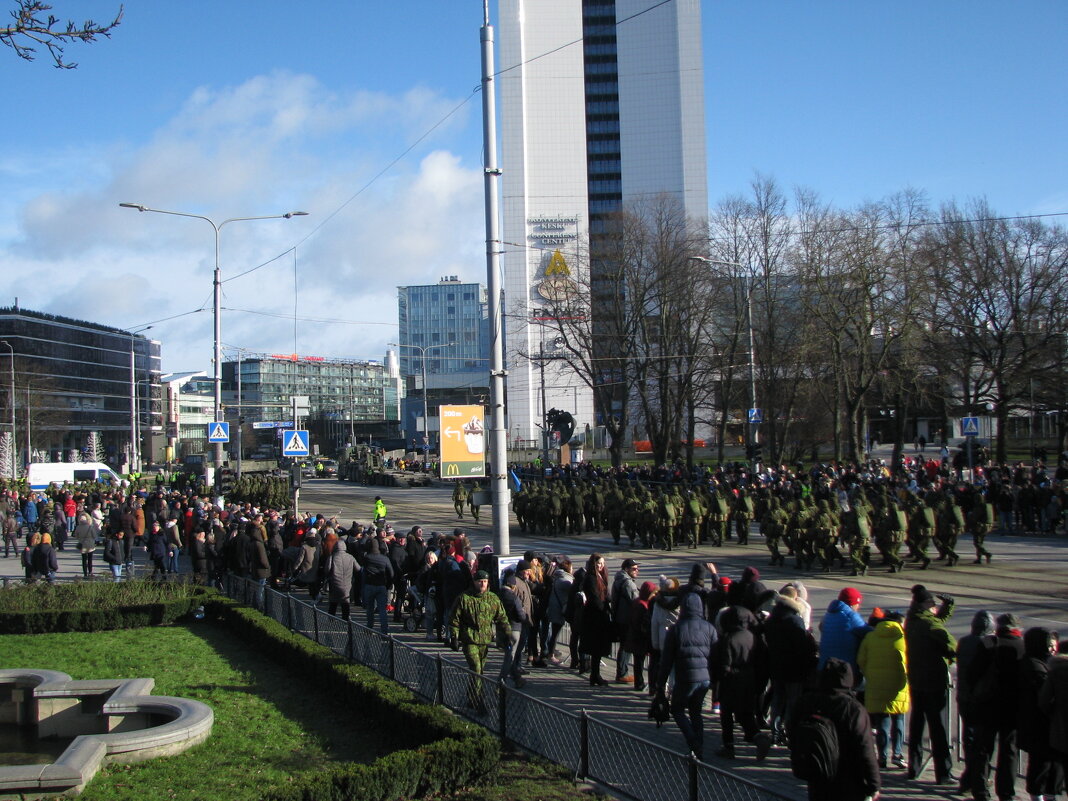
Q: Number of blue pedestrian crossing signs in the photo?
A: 4